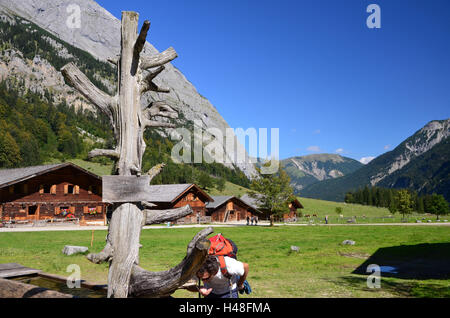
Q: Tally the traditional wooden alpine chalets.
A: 4